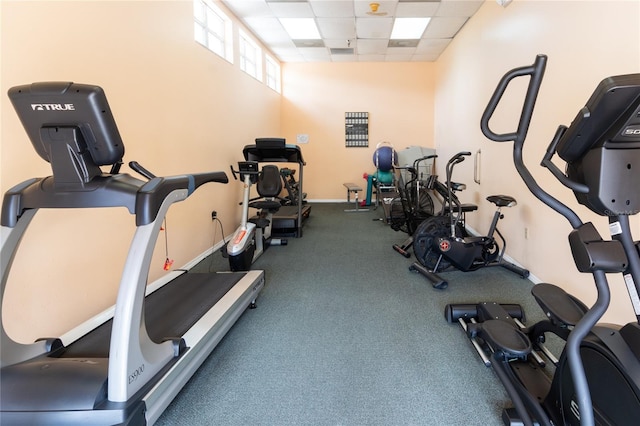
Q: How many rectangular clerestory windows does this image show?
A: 3